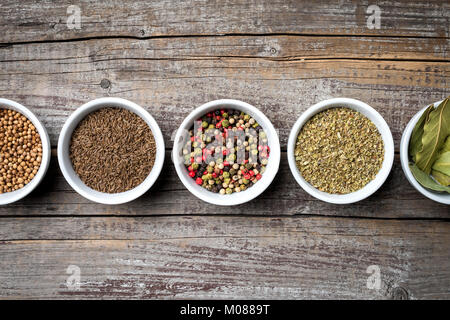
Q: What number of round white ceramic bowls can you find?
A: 5